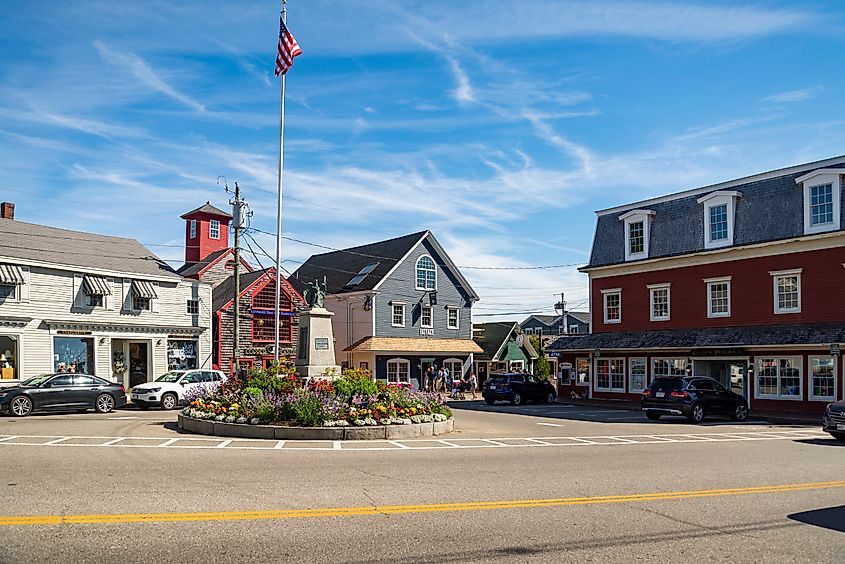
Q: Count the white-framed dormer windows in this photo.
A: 3